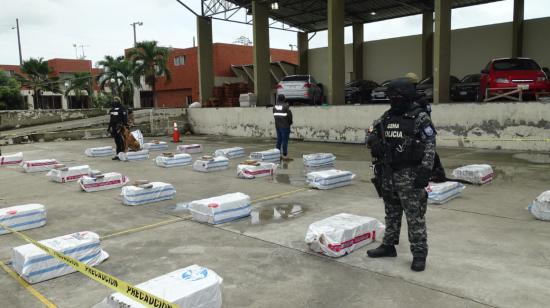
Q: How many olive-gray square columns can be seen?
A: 8